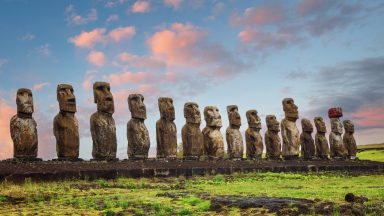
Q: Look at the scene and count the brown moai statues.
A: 15